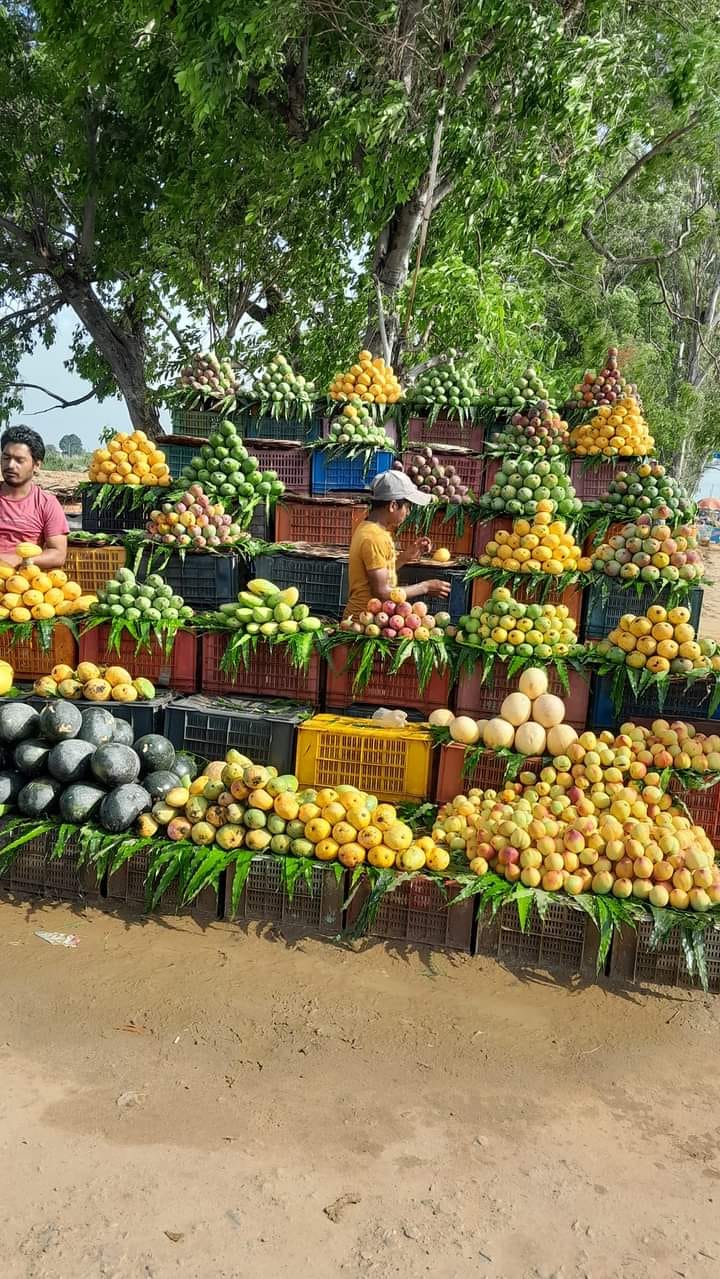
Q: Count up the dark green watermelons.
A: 14